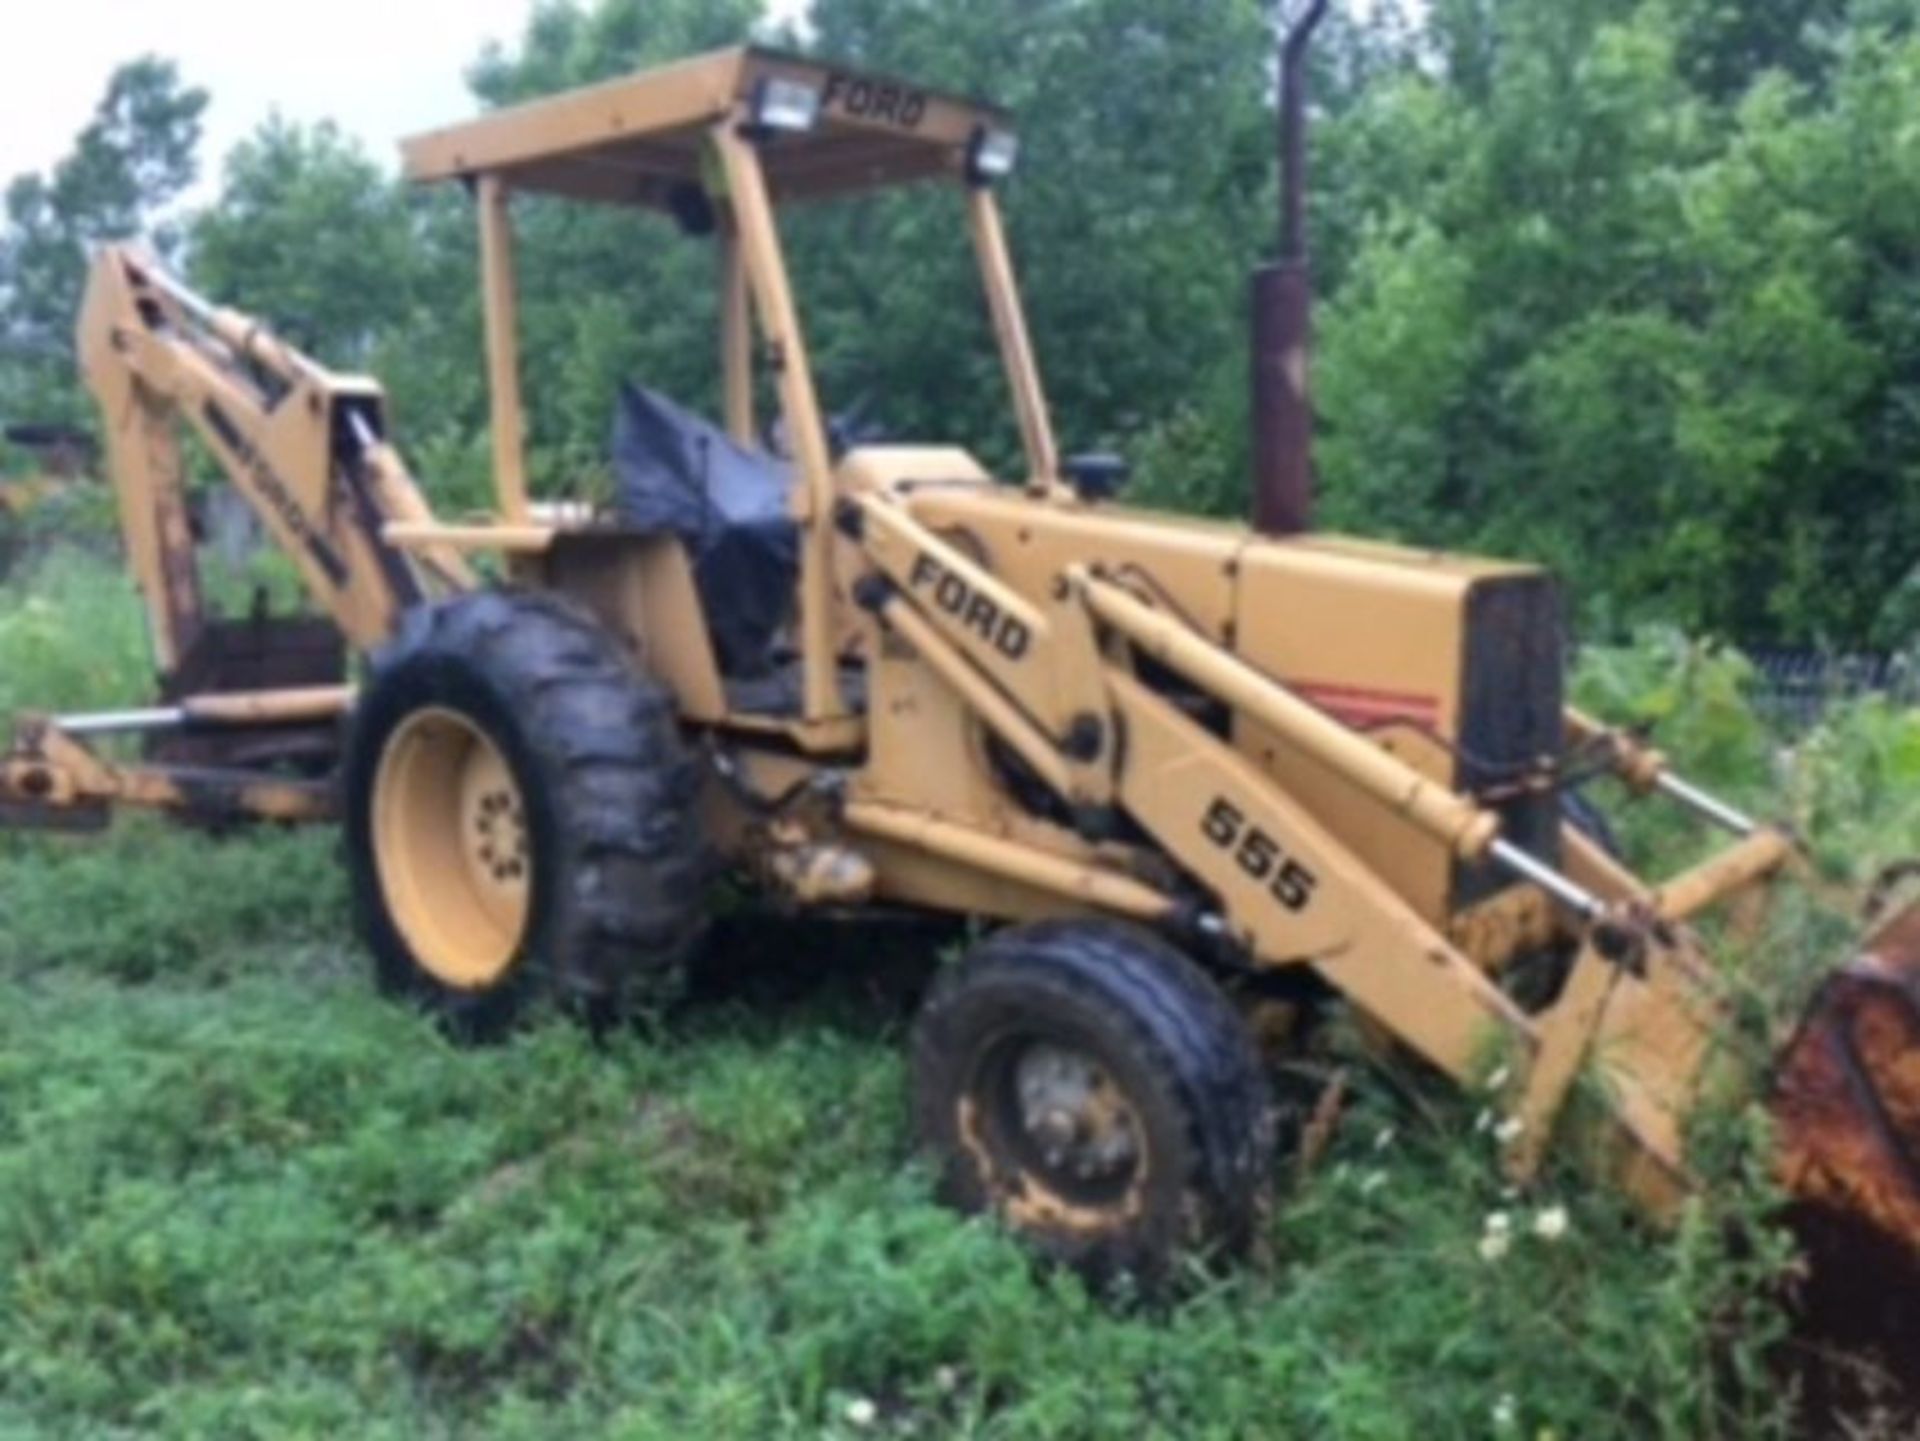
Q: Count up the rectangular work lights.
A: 2